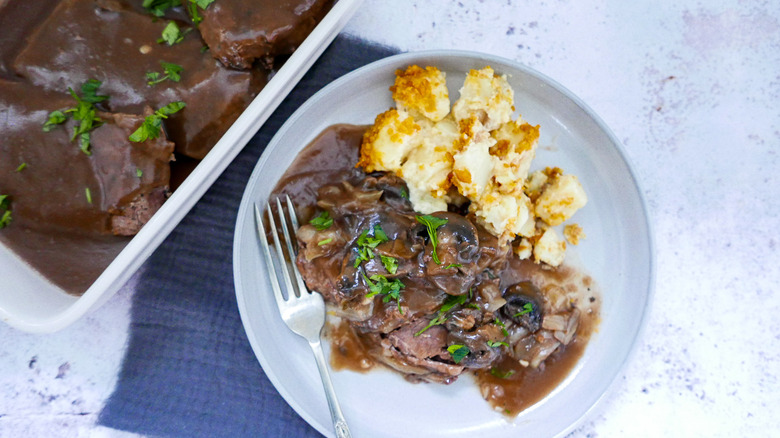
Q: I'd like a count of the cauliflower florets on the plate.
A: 0